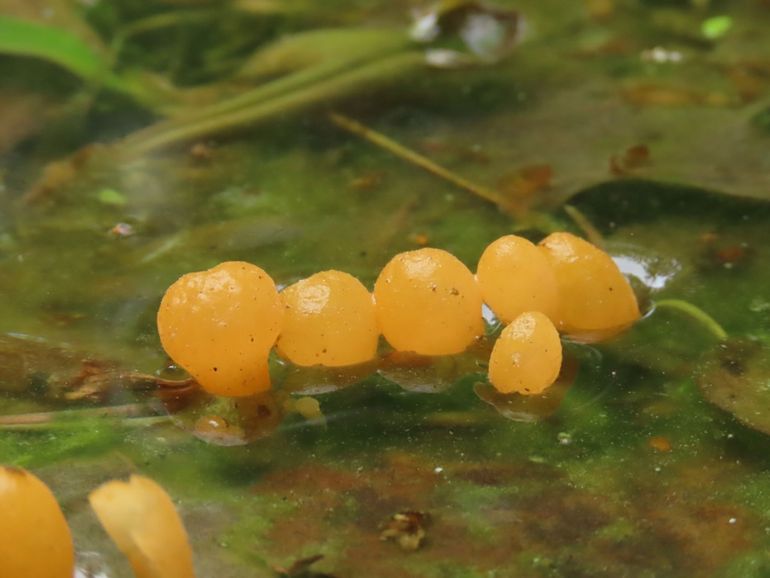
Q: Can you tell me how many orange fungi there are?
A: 8